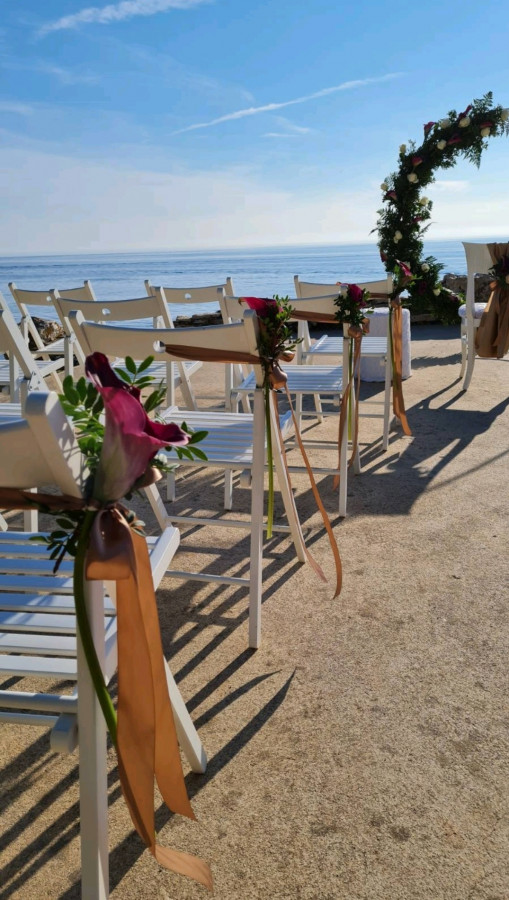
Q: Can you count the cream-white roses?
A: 12